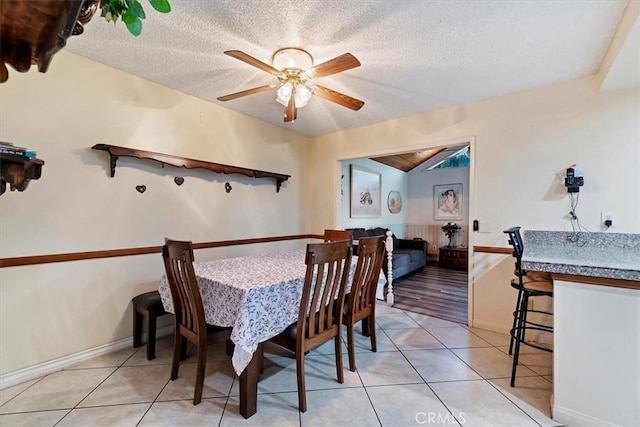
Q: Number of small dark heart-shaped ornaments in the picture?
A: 3